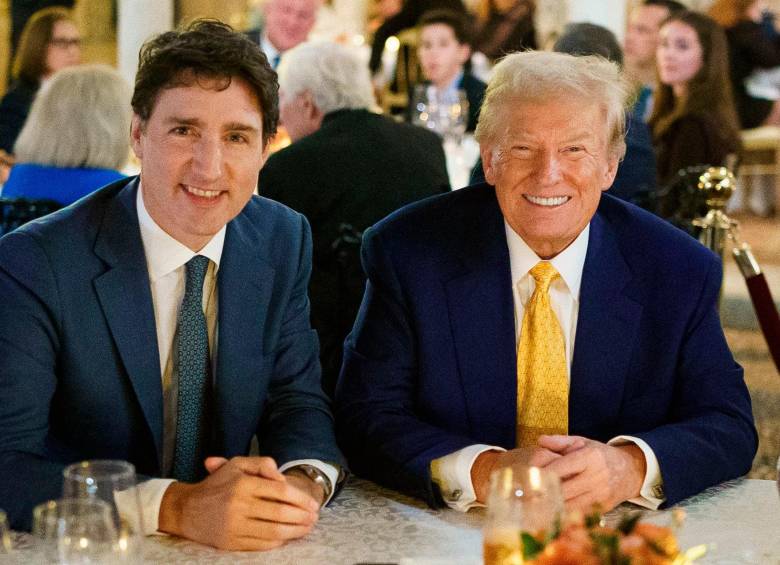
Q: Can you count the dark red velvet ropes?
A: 1